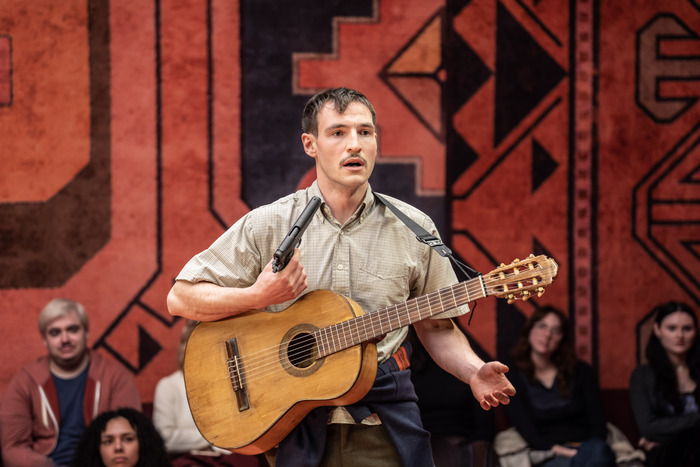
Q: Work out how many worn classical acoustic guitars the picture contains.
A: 1